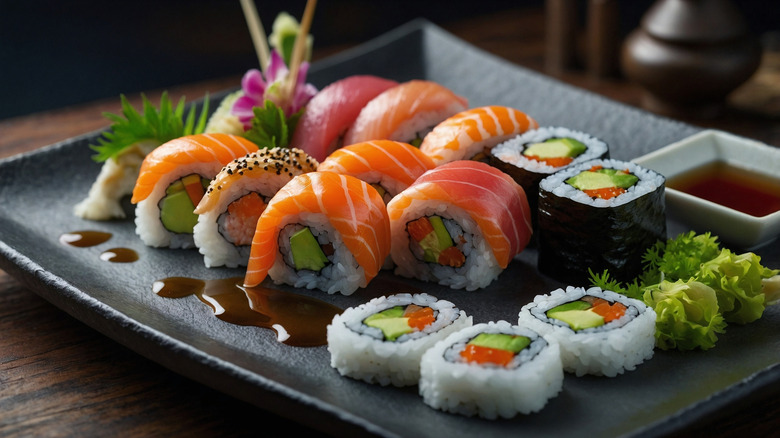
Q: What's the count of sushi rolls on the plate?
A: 13